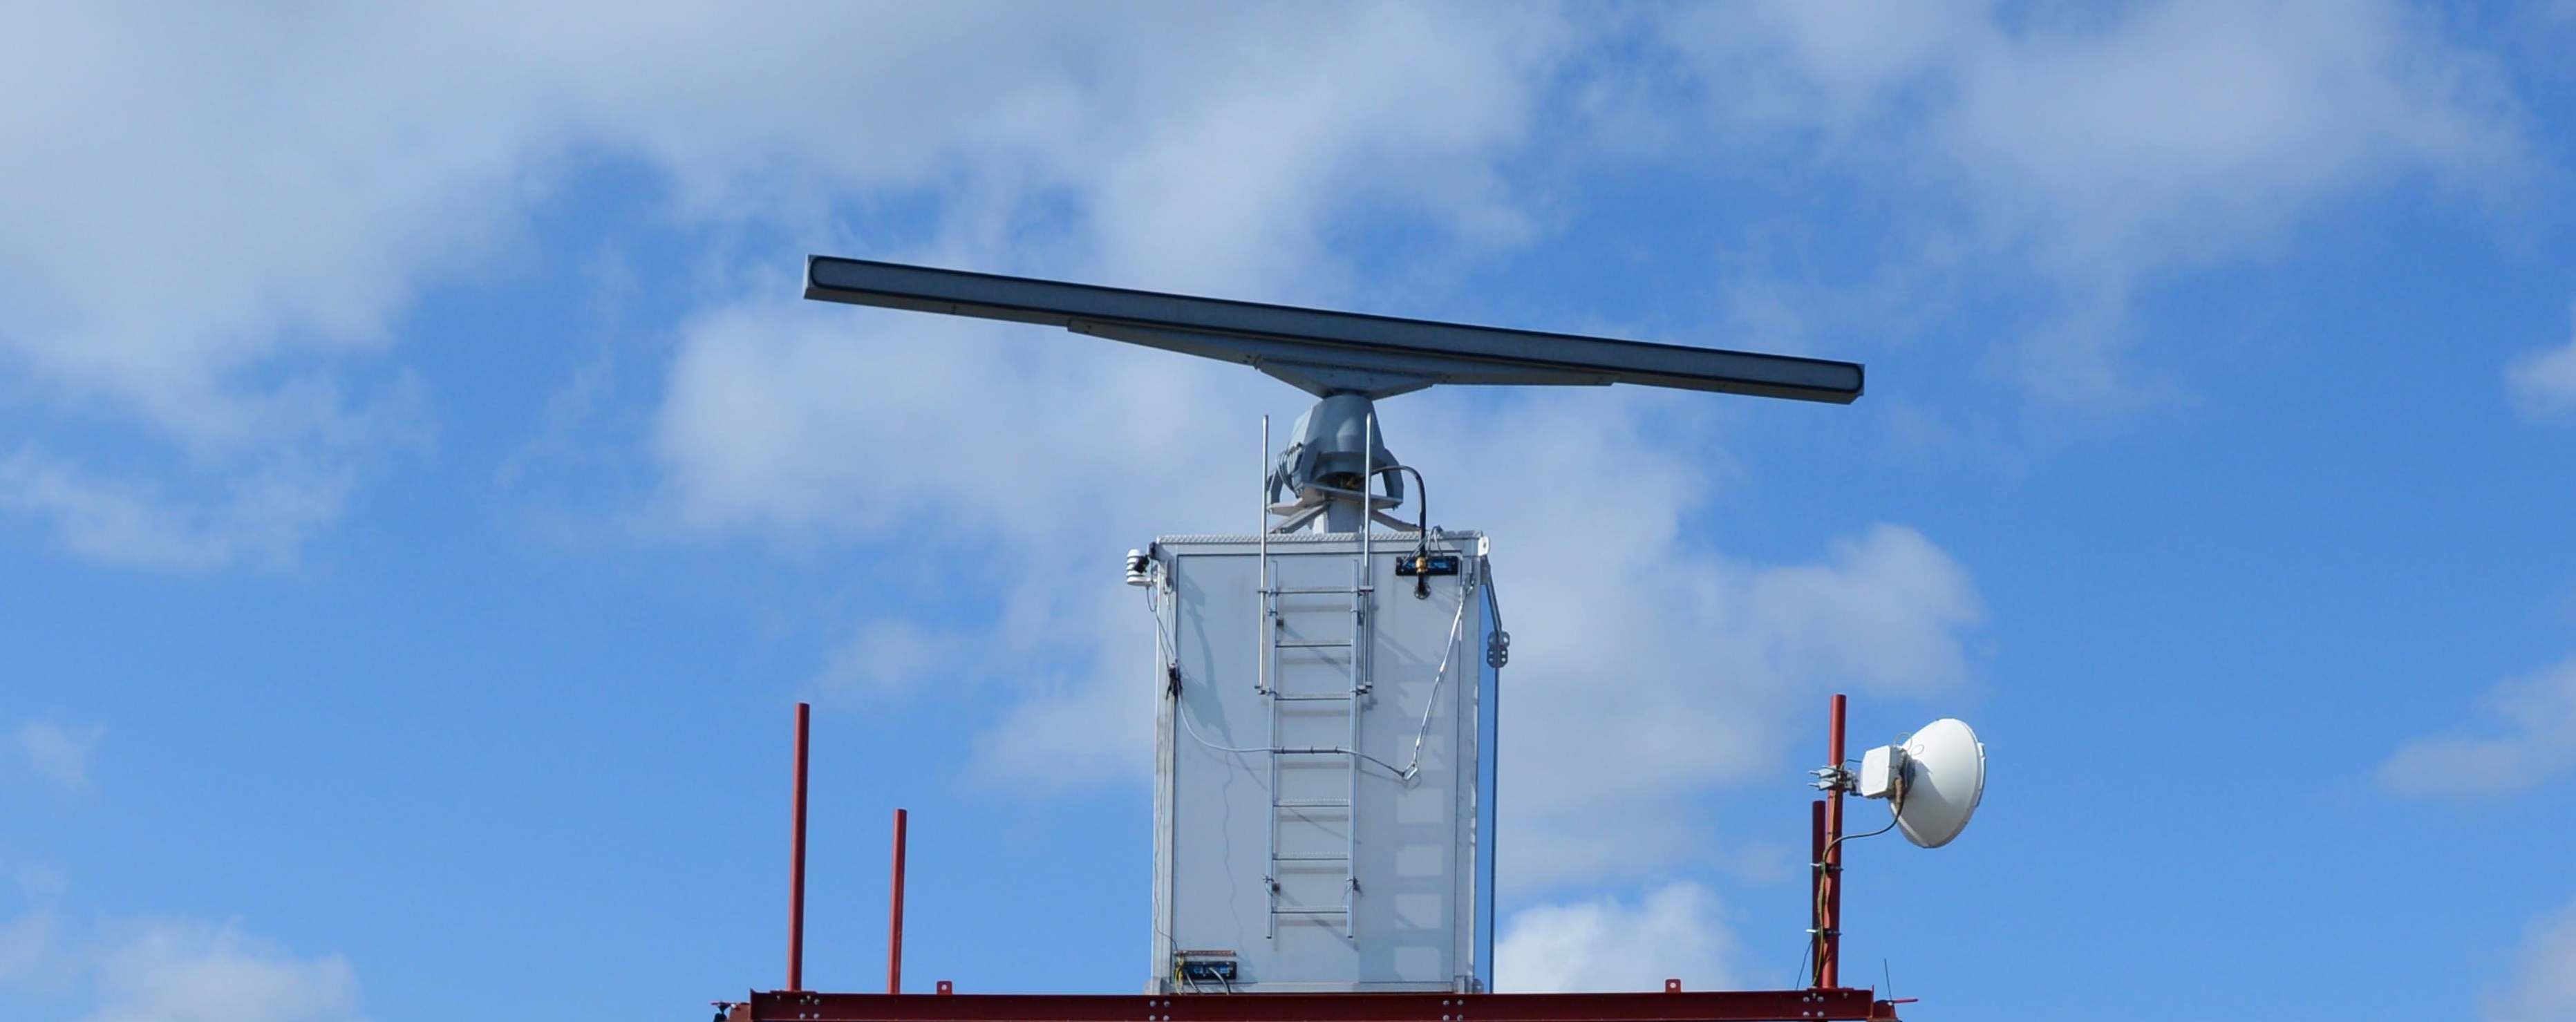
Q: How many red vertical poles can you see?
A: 4